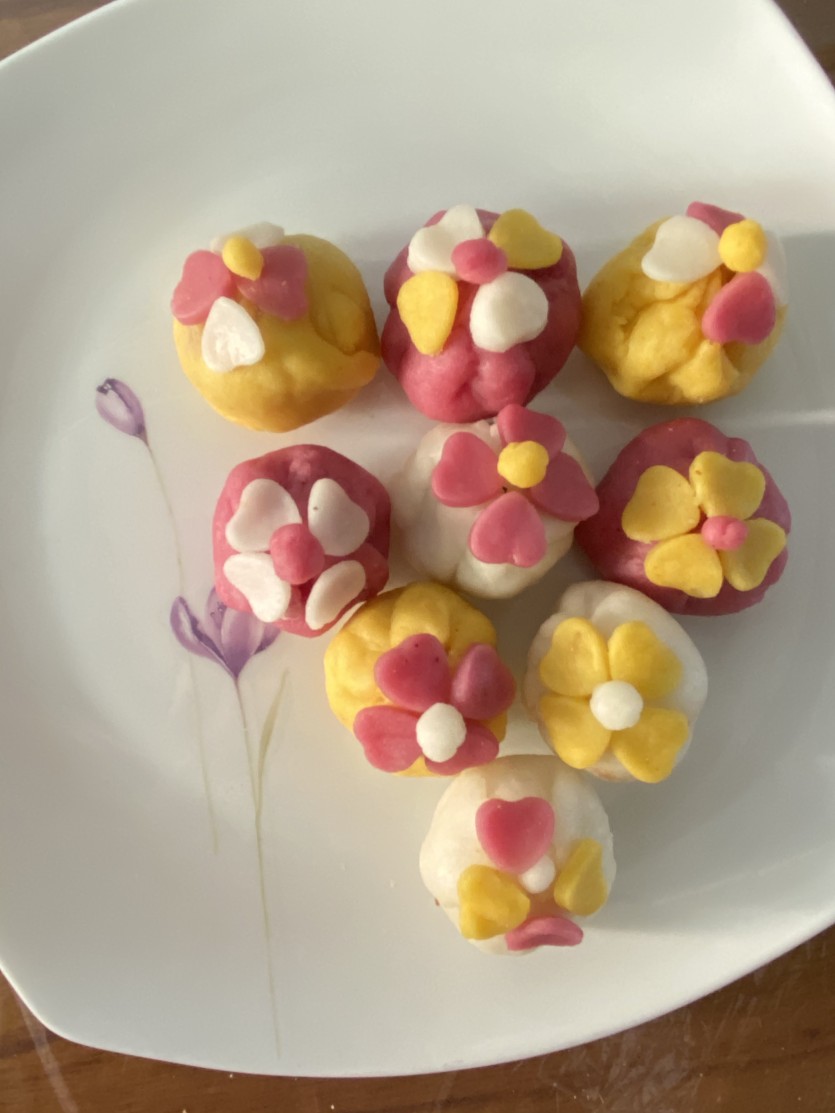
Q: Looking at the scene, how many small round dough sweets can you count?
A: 9